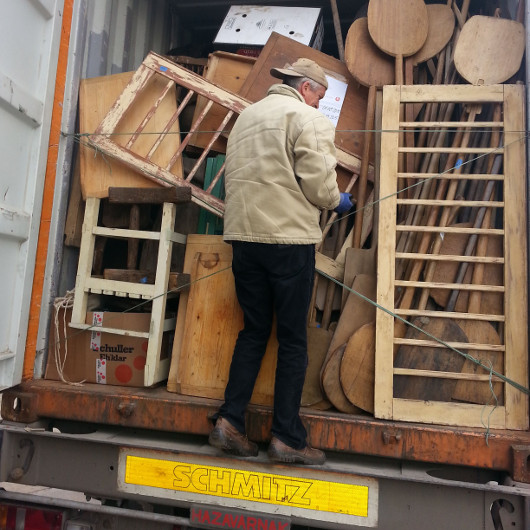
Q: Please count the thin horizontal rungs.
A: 10